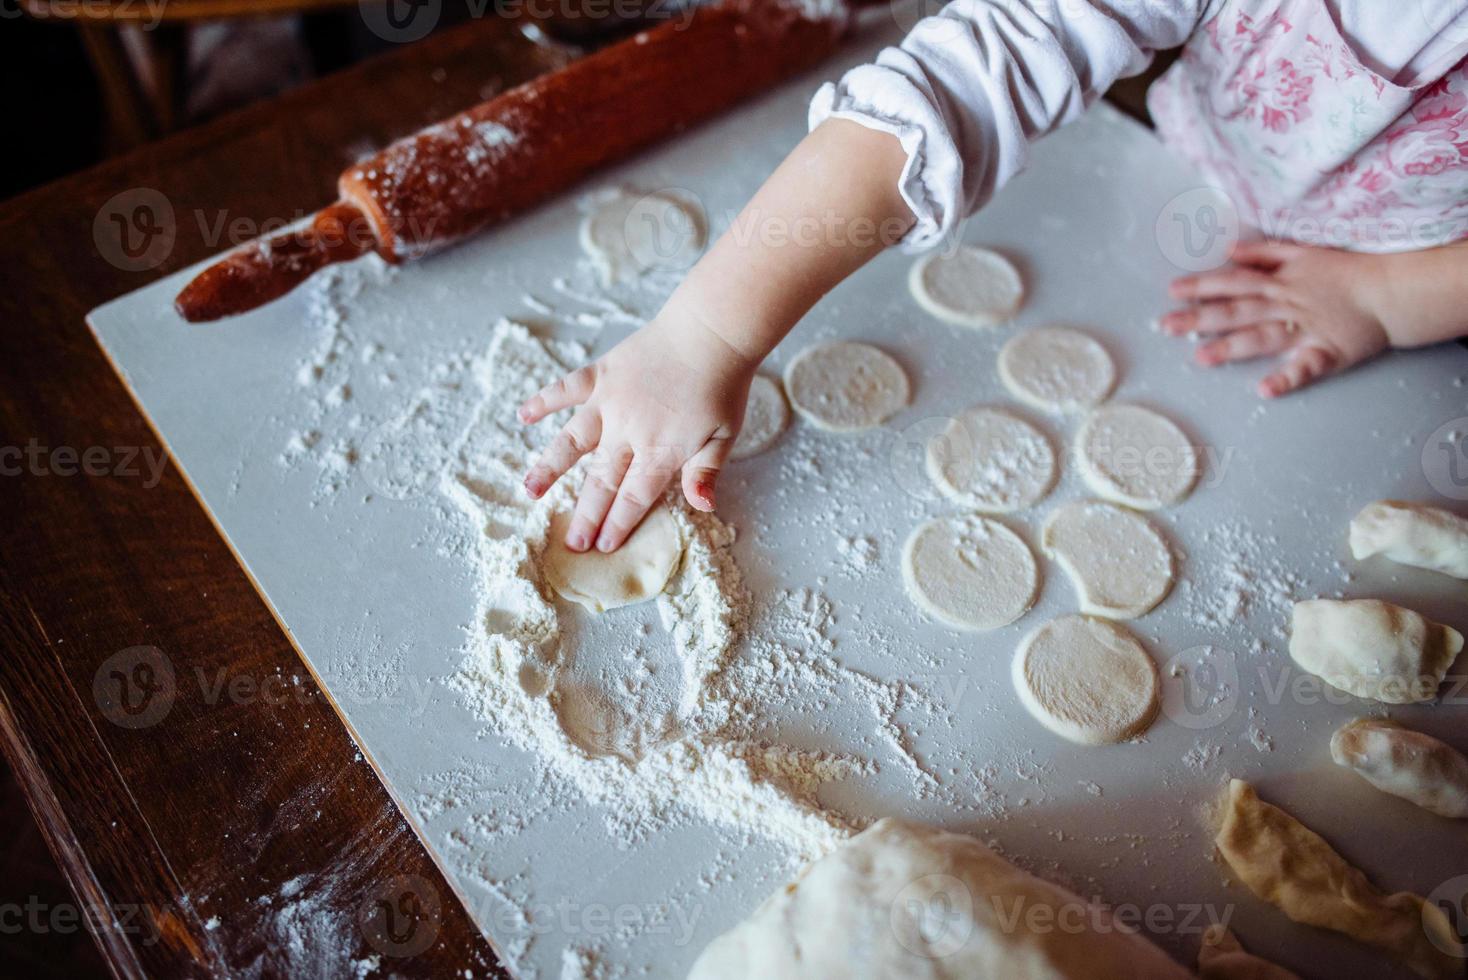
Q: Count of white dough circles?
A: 11